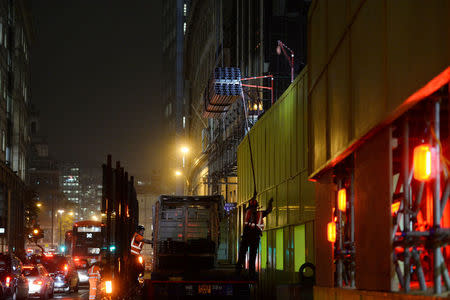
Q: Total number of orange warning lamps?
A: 3